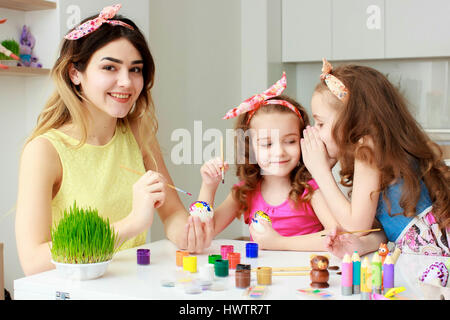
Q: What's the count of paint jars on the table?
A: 12